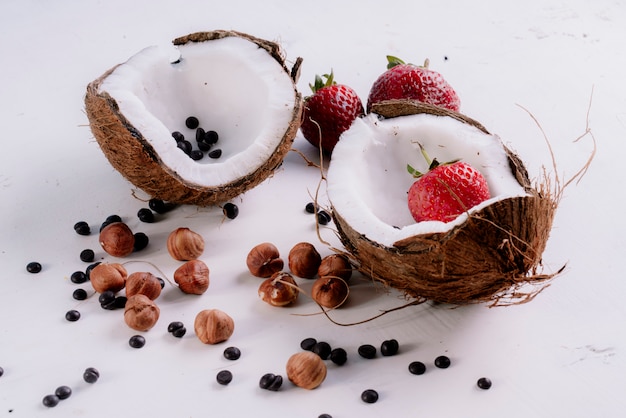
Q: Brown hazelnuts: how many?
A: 13